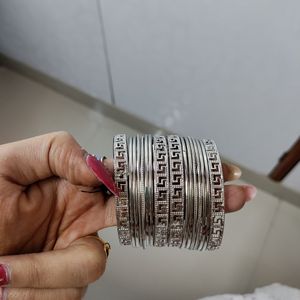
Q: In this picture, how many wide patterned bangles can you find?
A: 4